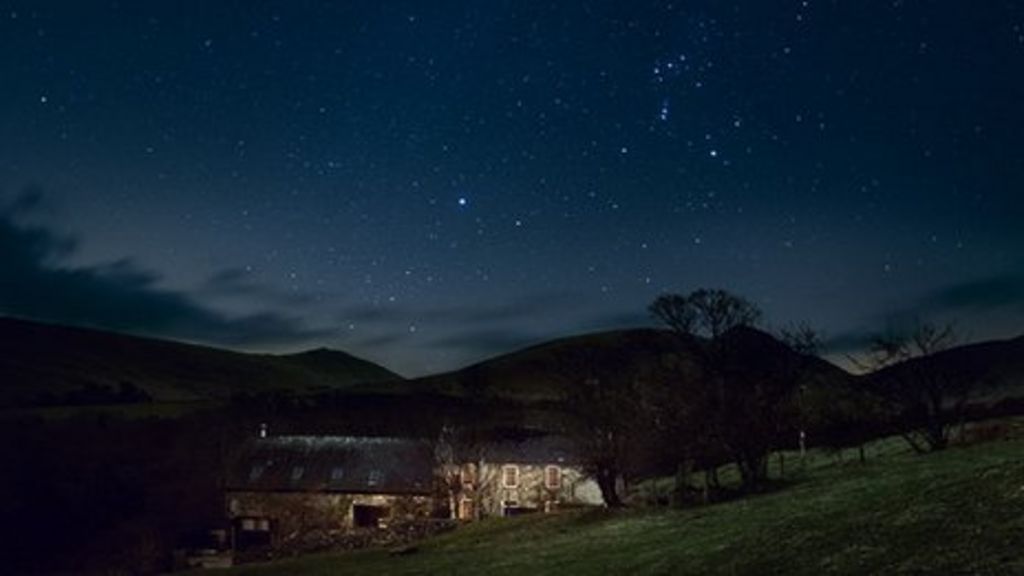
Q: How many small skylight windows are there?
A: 4